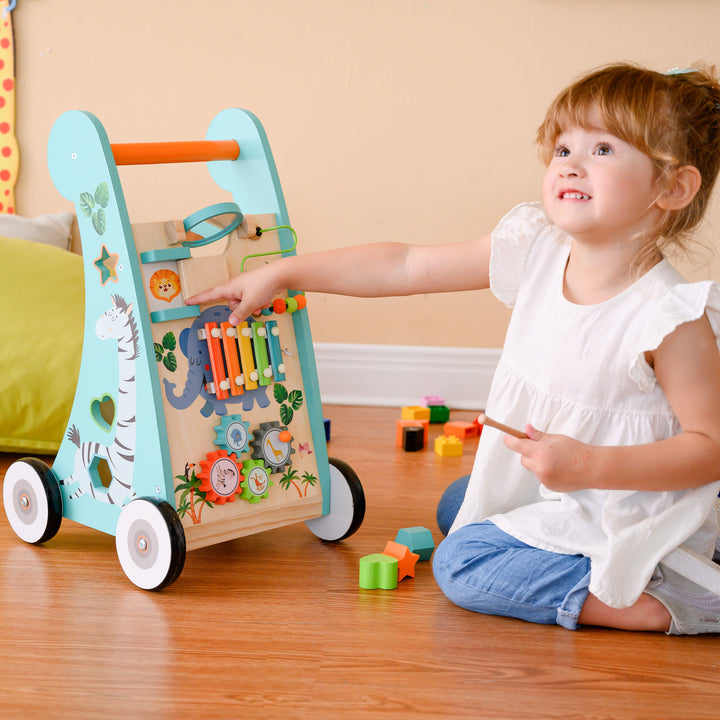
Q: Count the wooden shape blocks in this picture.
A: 3